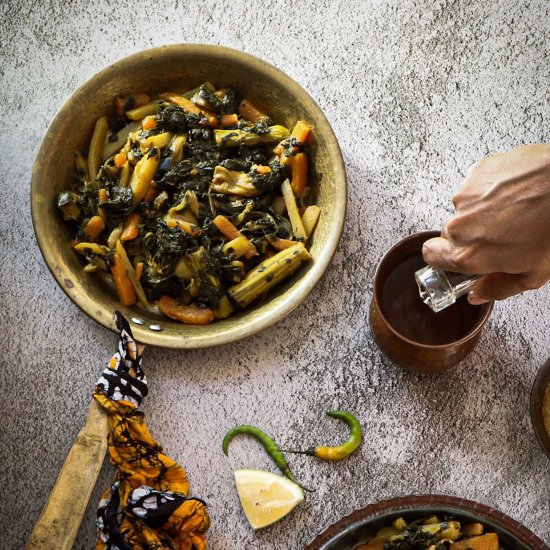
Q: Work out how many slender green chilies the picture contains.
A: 2